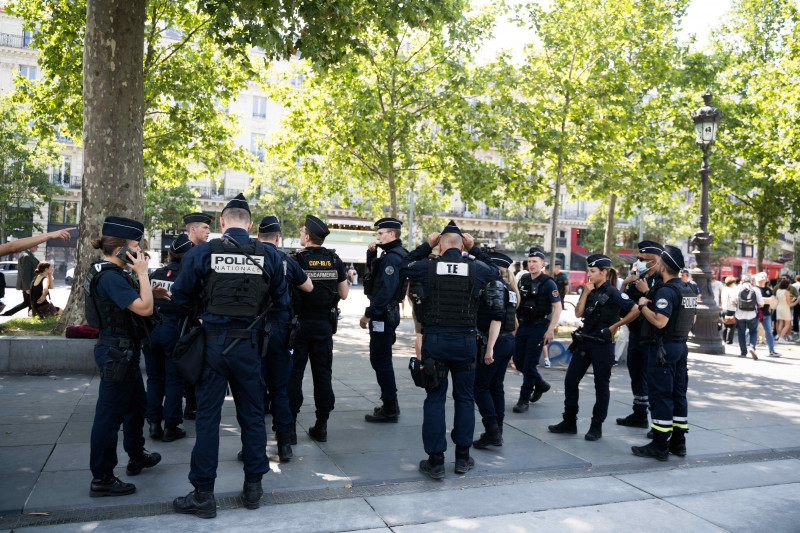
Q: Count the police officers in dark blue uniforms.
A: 13